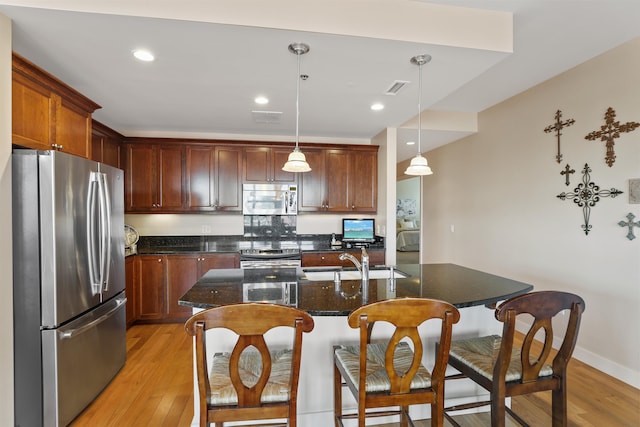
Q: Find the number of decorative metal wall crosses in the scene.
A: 5